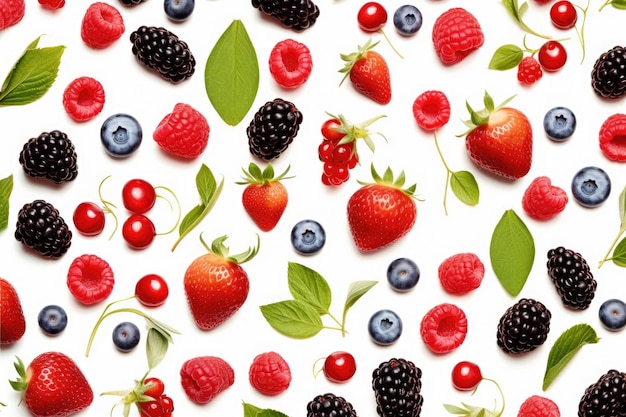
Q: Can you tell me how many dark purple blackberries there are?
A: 12